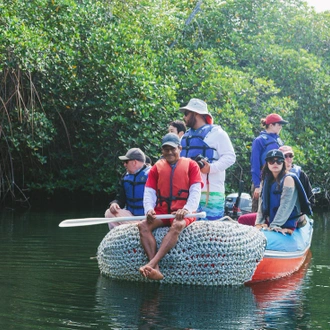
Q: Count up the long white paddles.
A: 1